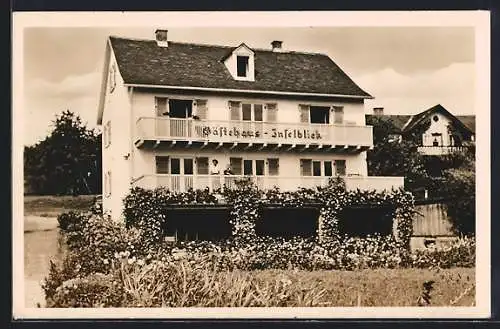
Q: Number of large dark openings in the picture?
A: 3